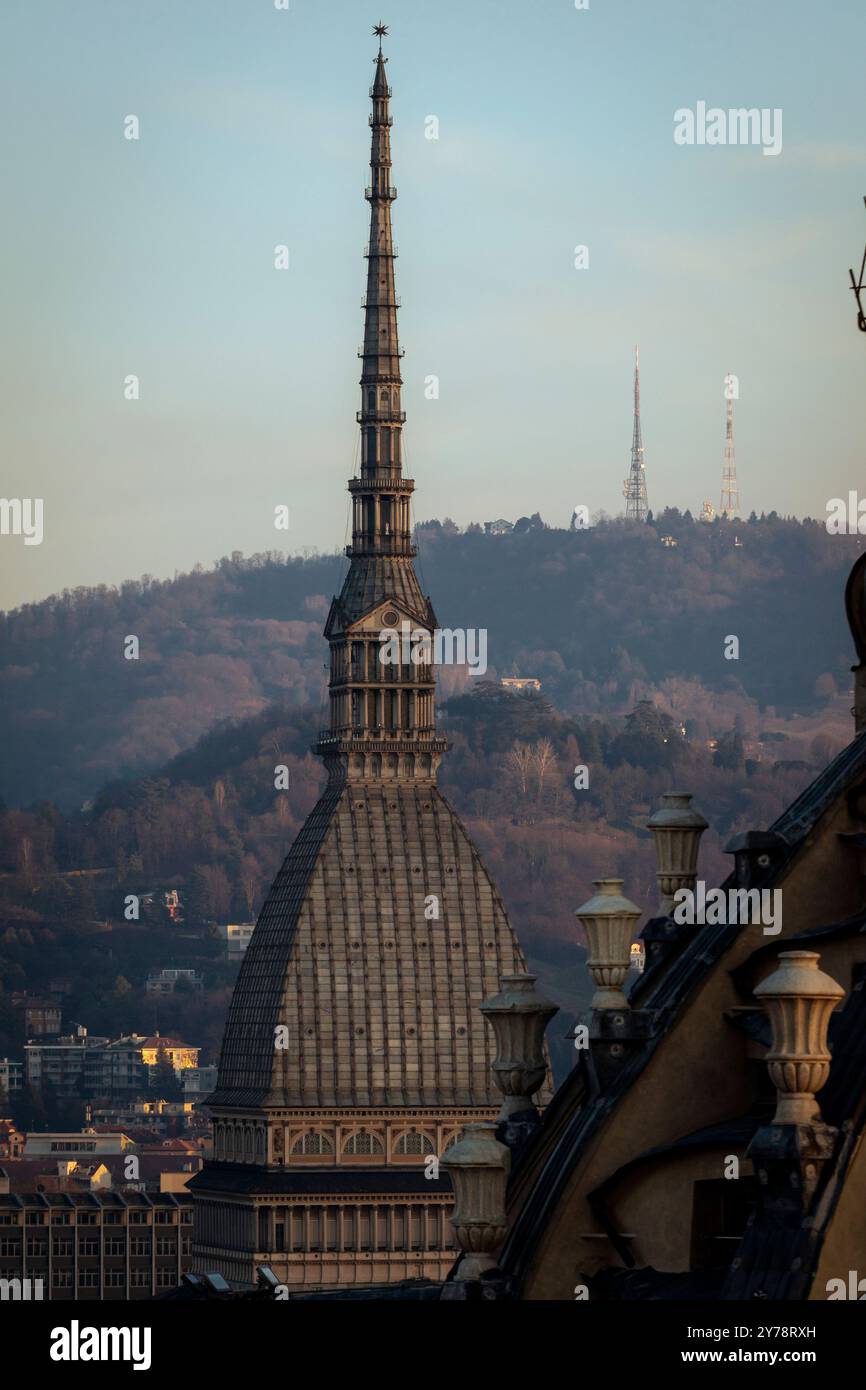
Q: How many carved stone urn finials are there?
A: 5